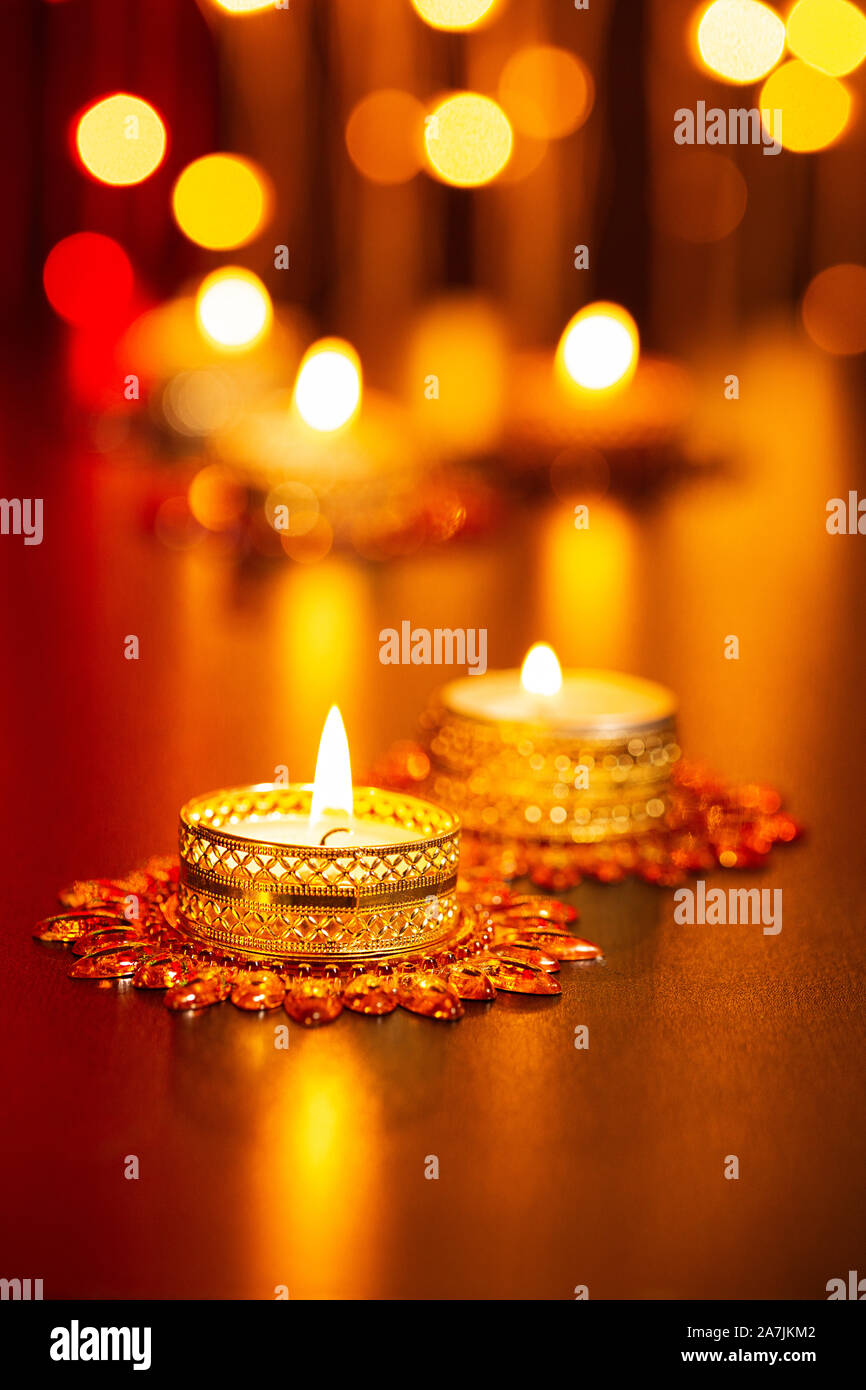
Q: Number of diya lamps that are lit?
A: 5